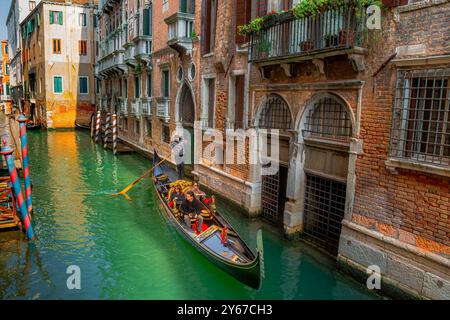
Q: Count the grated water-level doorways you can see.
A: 2